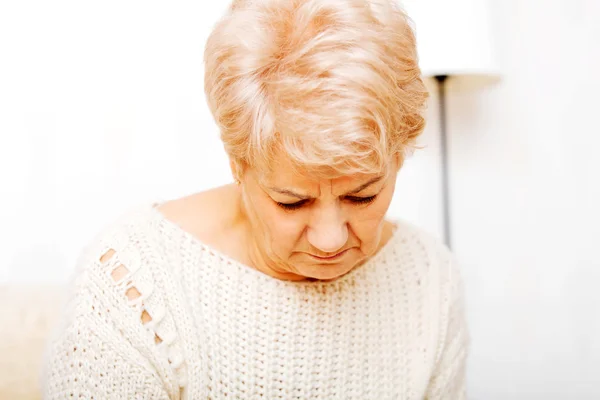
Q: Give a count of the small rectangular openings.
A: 5